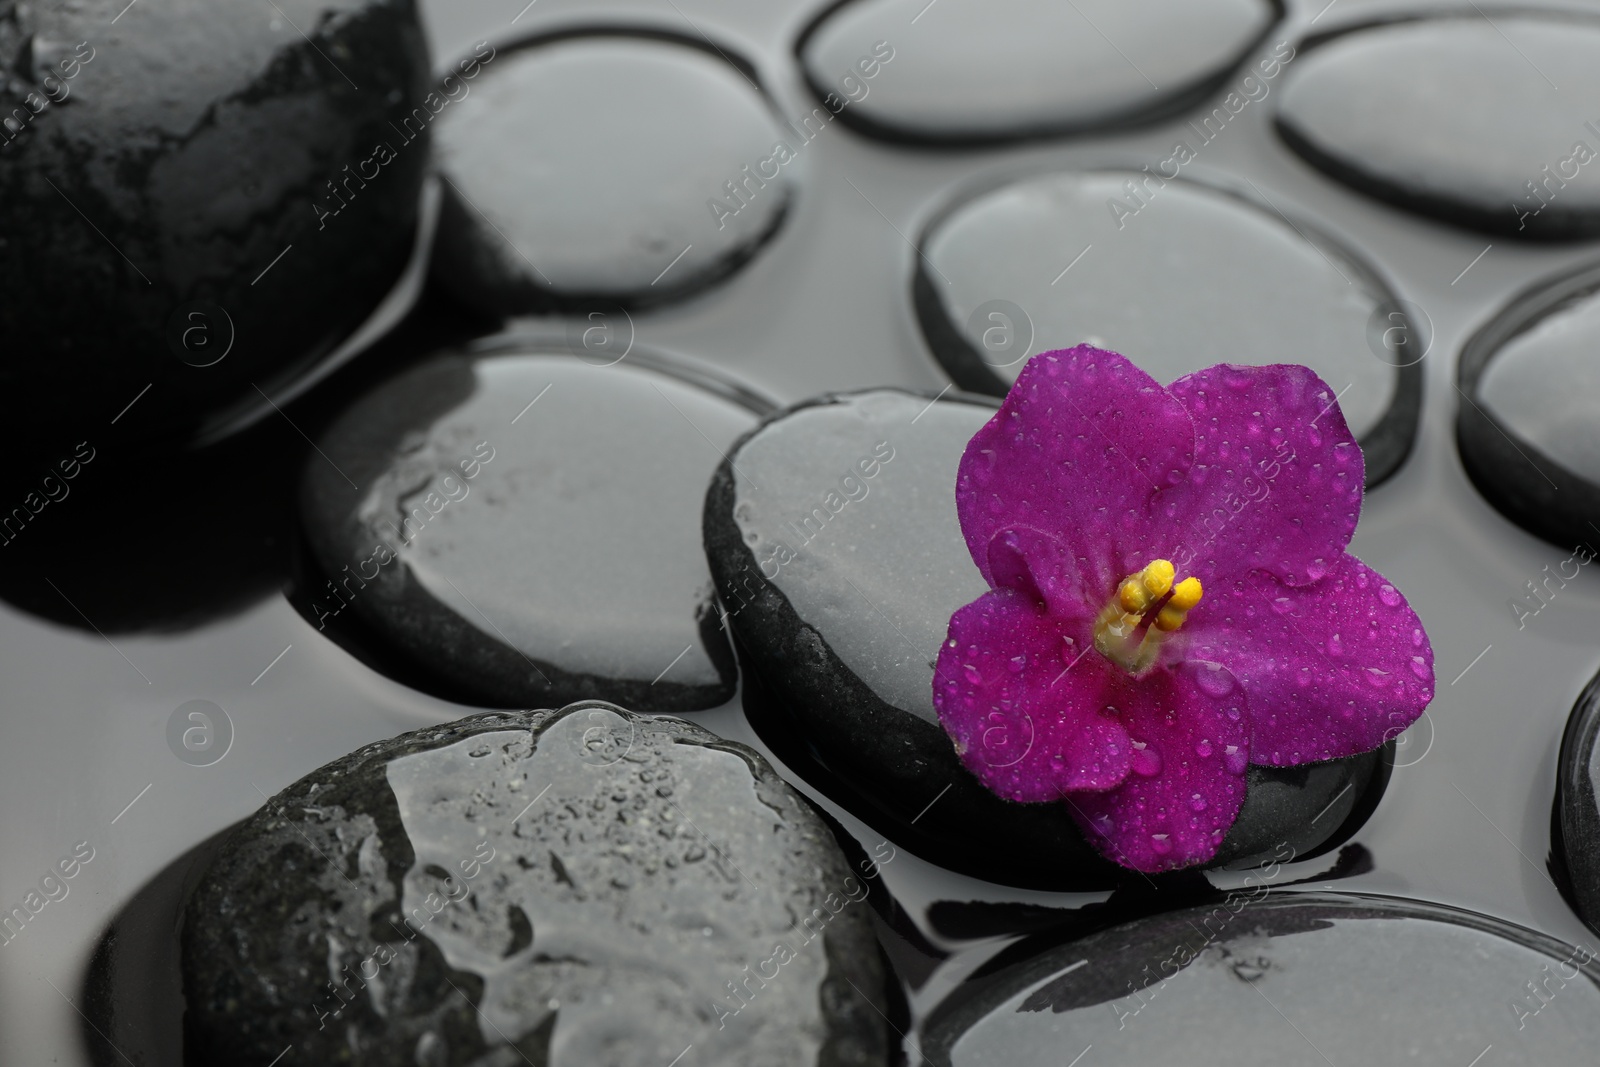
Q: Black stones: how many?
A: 11